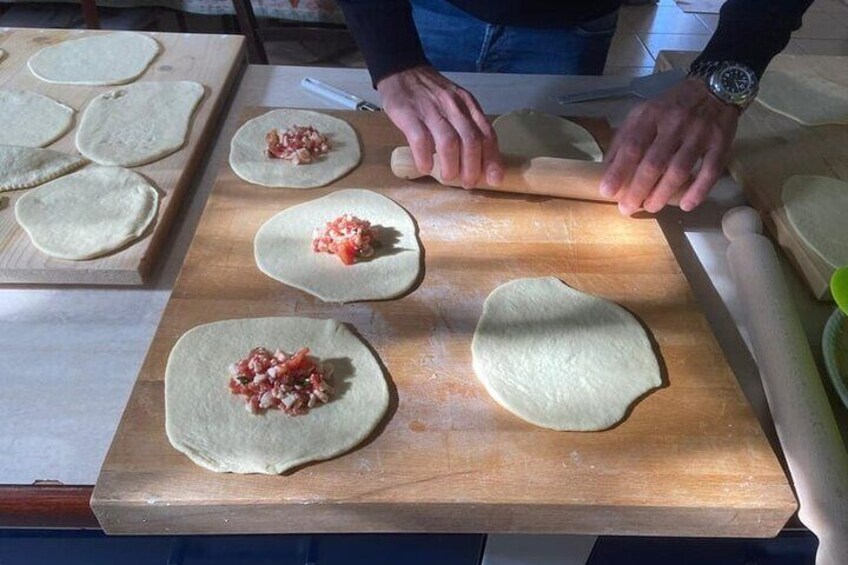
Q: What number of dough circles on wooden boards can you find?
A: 11